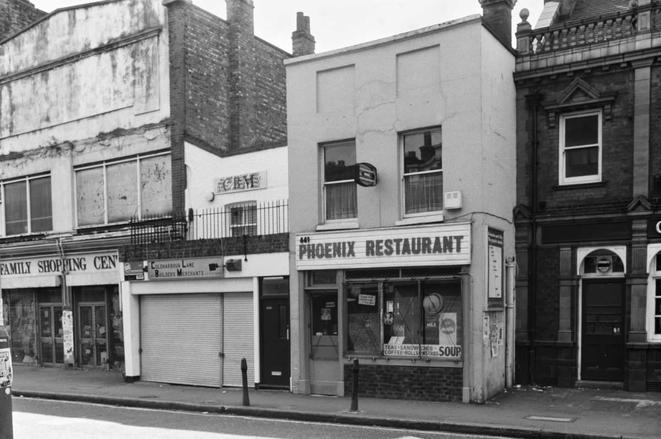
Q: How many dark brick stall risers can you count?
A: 1